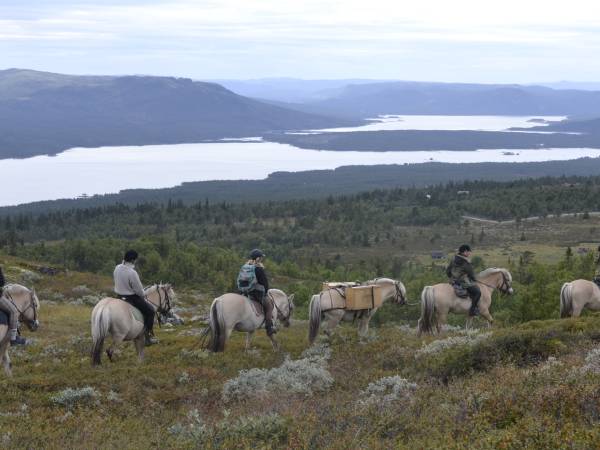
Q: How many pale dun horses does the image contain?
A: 6